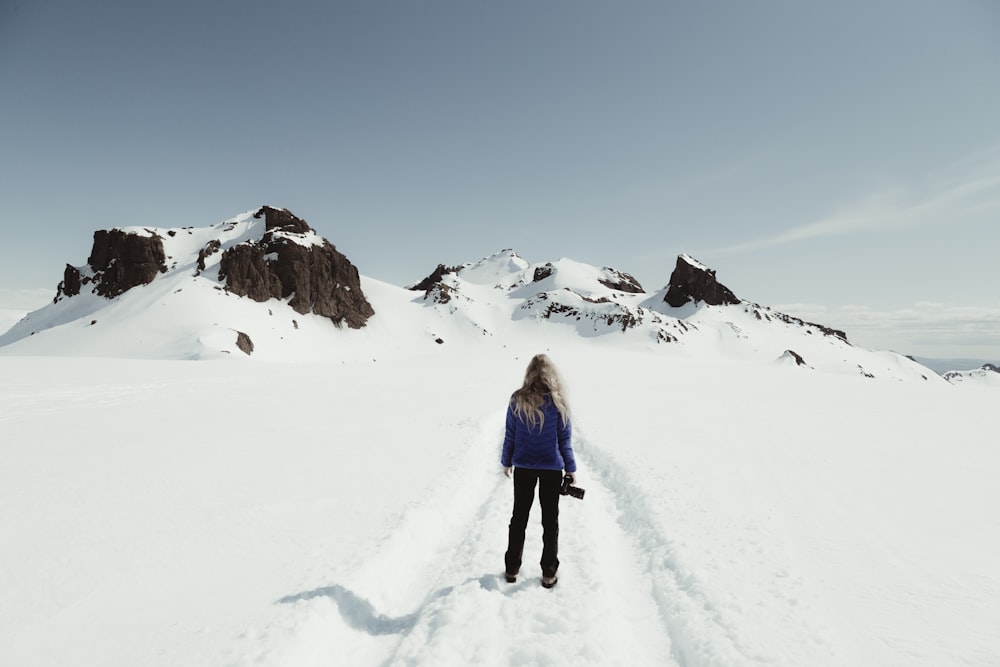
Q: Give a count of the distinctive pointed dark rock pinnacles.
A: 1